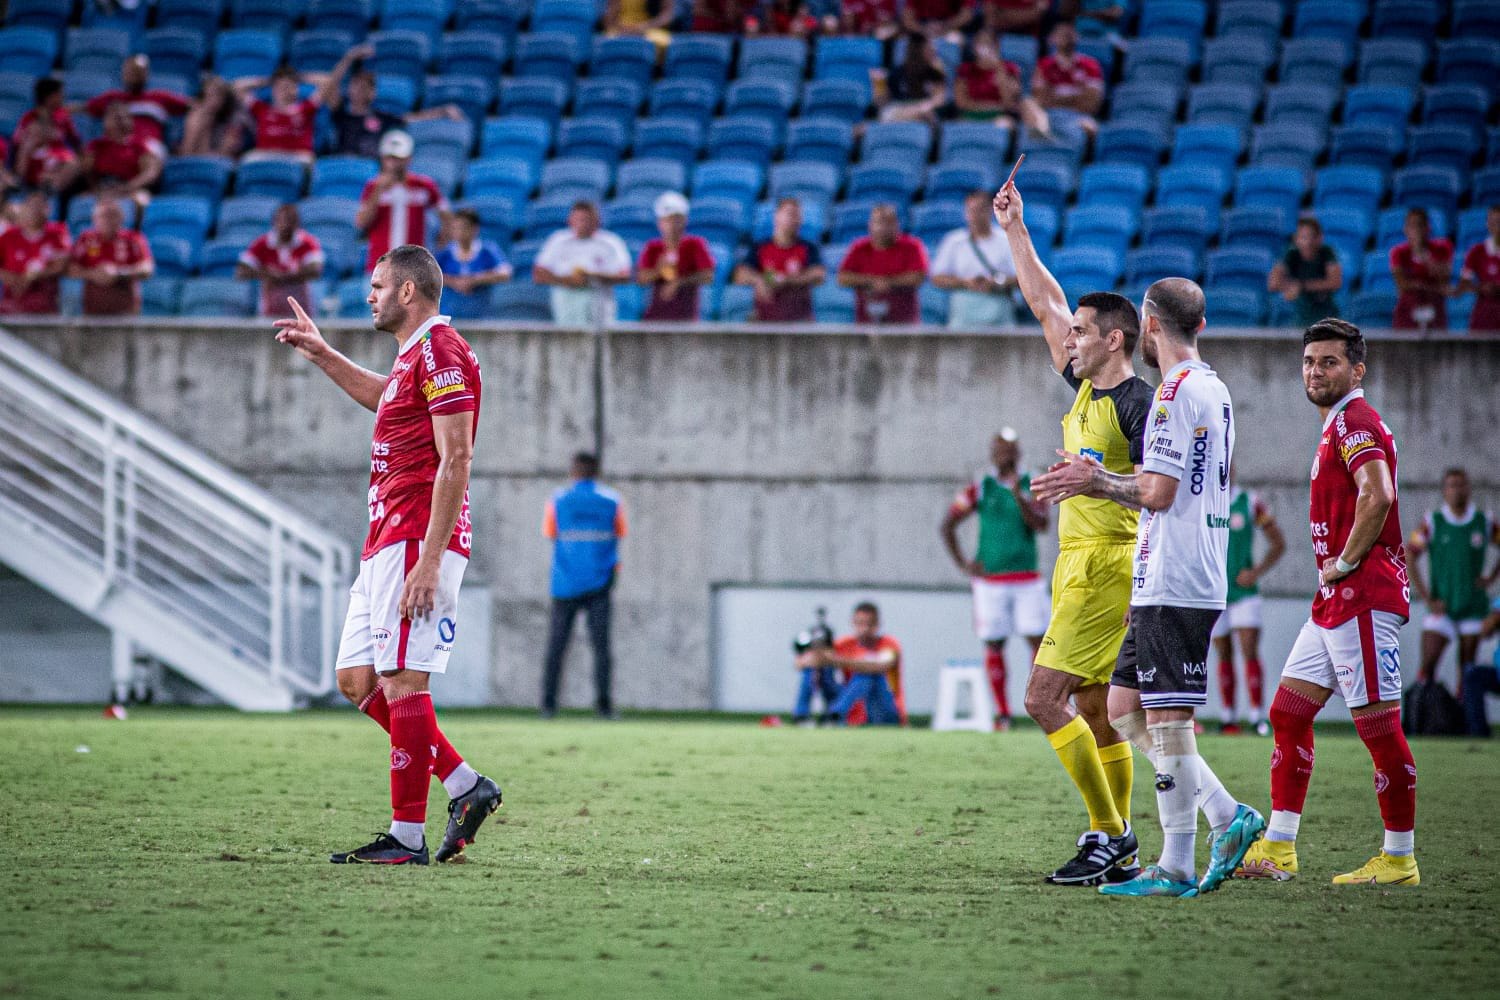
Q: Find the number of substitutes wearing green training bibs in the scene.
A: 3